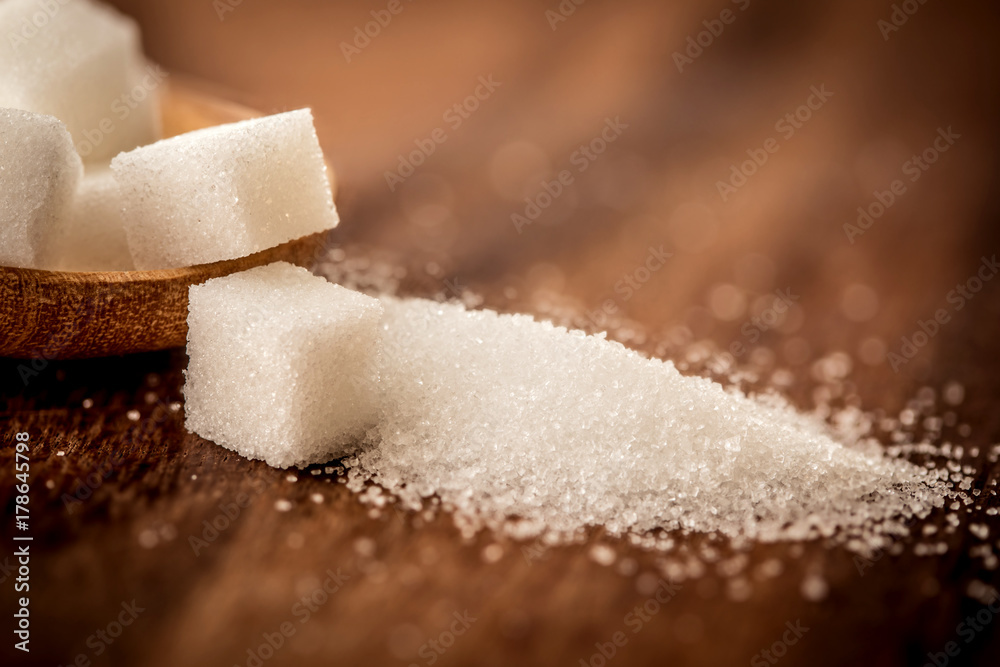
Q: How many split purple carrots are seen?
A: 0